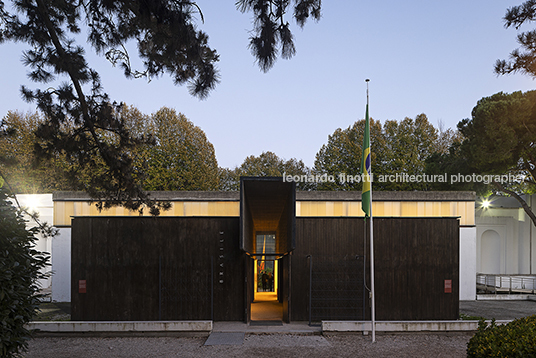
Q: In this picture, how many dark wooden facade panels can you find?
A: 2